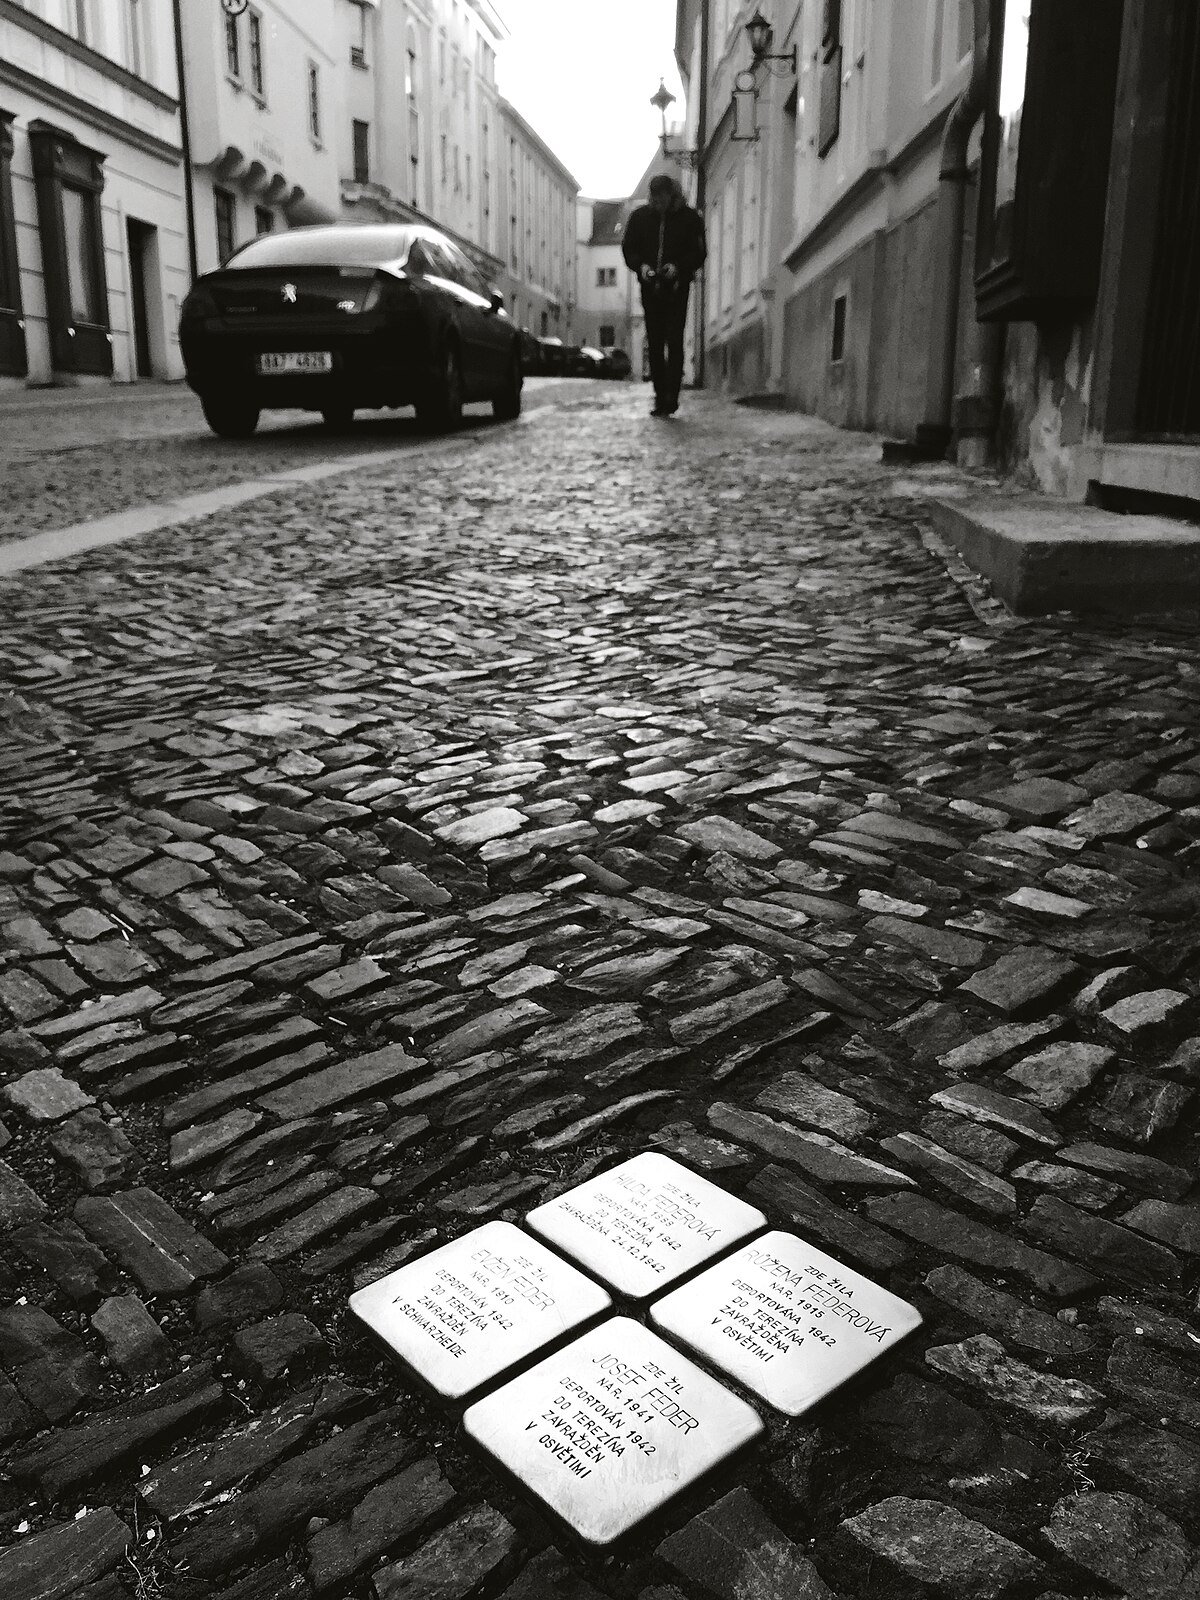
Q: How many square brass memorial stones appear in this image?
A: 4